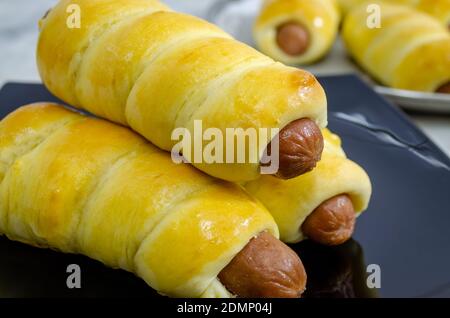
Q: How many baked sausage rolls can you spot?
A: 6